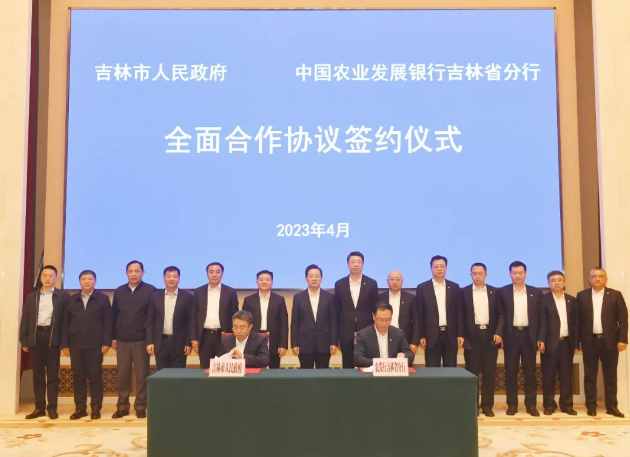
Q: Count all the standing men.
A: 14